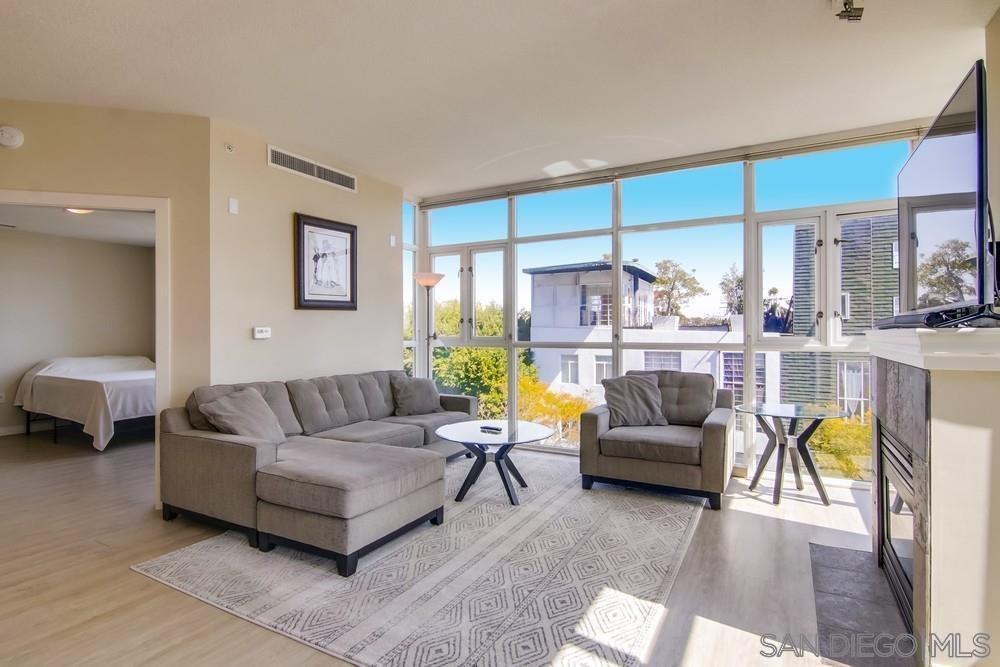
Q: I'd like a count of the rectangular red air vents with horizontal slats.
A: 0